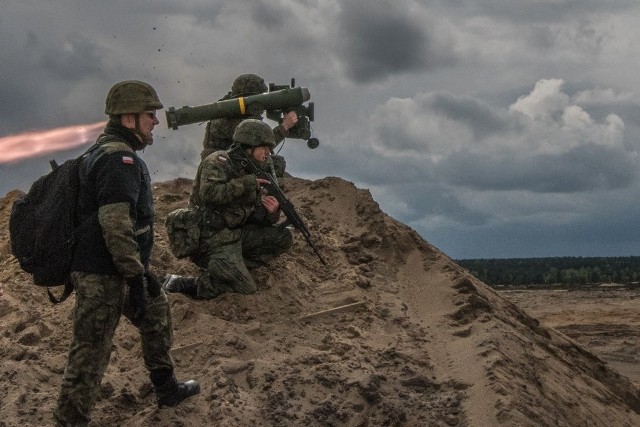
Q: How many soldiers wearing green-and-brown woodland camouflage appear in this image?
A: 3